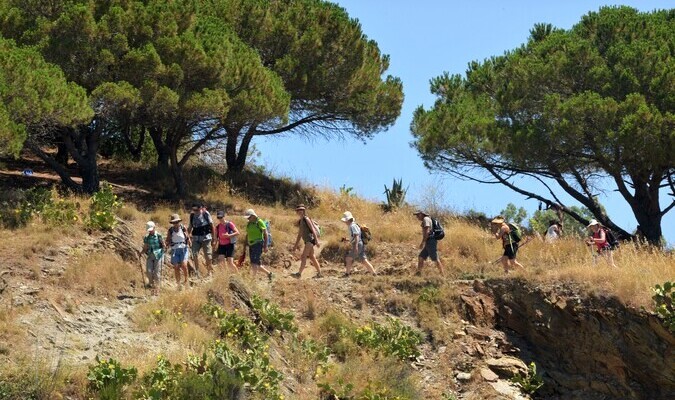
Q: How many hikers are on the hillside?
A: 11